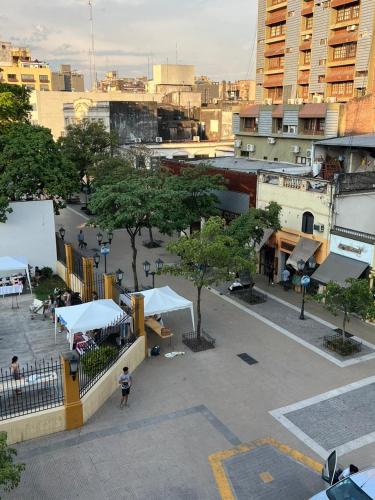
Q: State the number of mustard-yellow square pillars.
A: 5